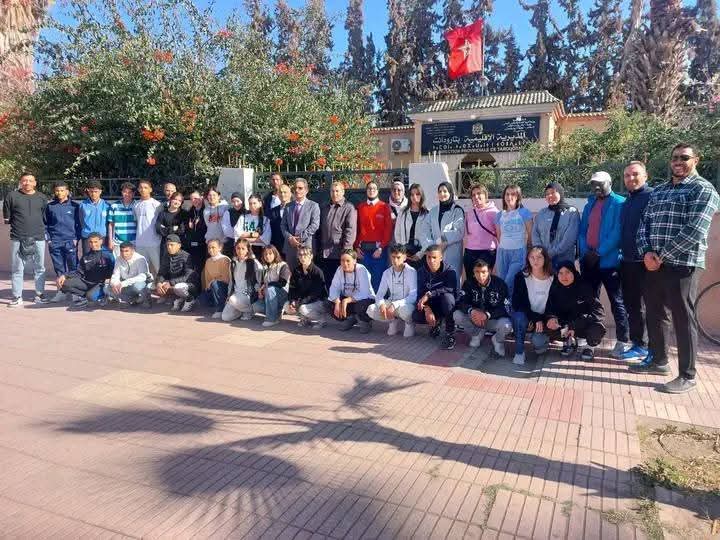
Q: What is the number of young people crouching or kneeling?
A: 13